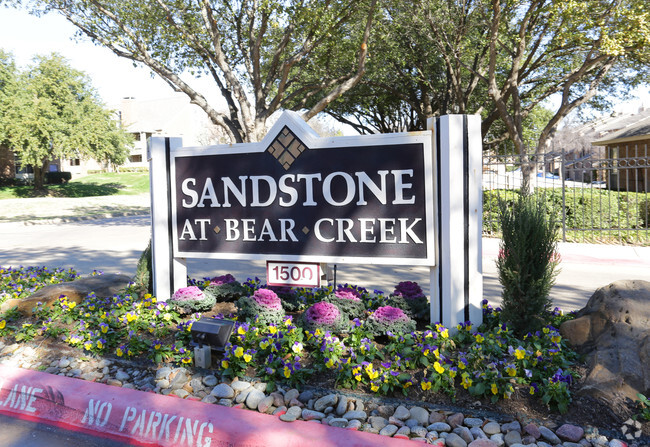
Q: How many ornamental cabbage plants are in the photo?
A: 8